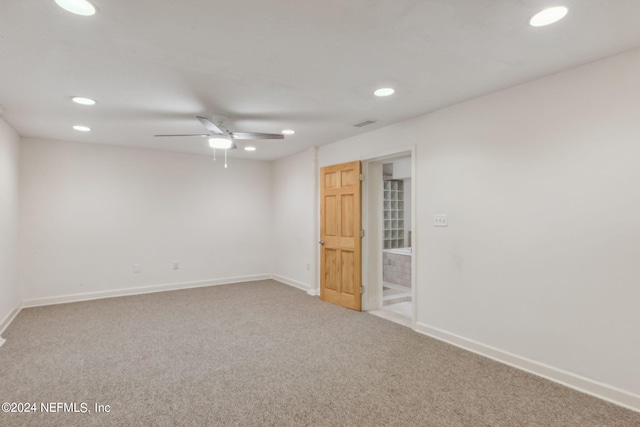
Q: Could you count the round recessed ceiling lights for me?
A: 7